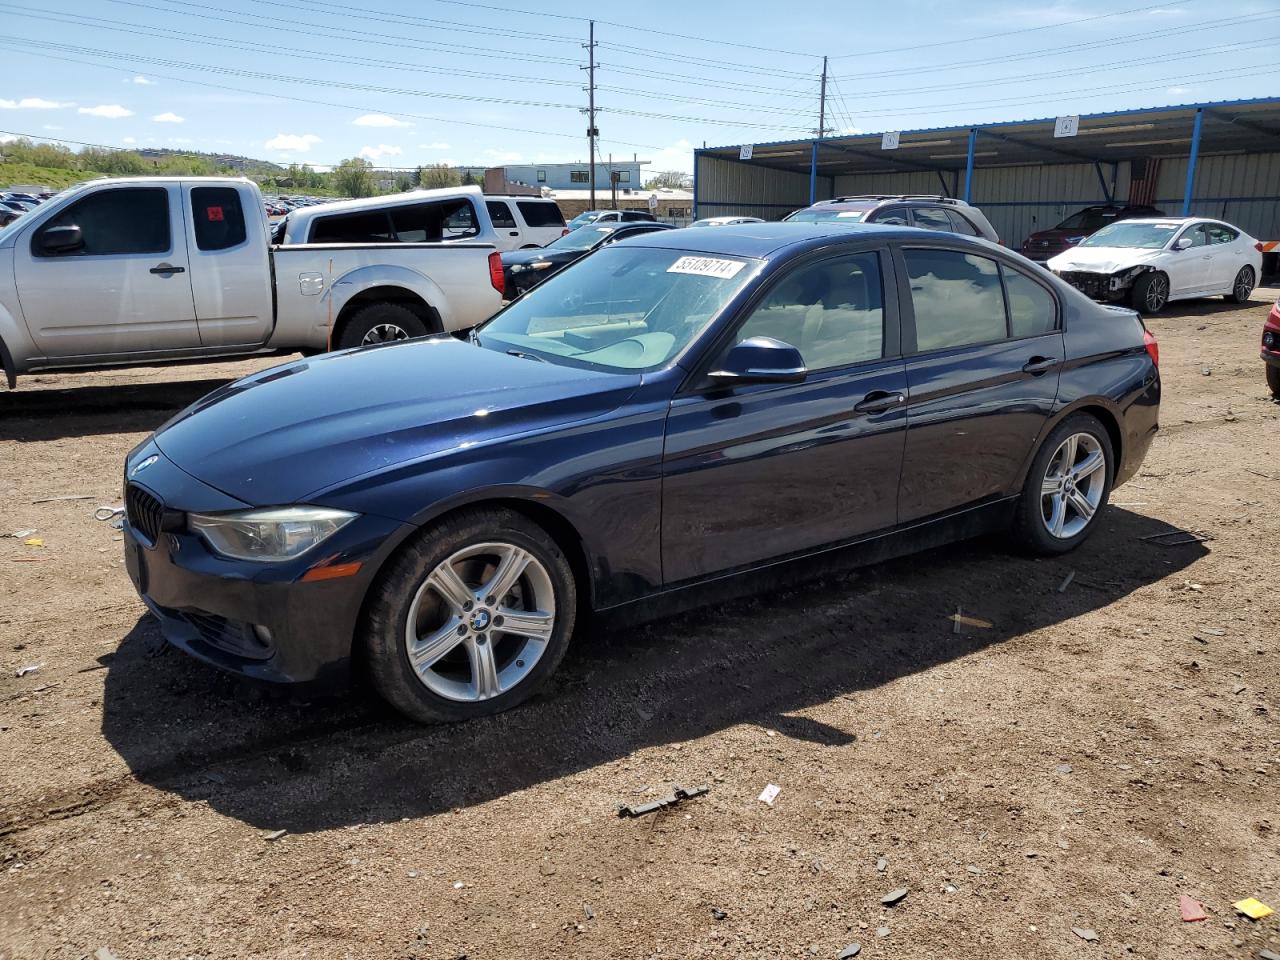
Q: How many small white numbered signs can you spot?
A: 3